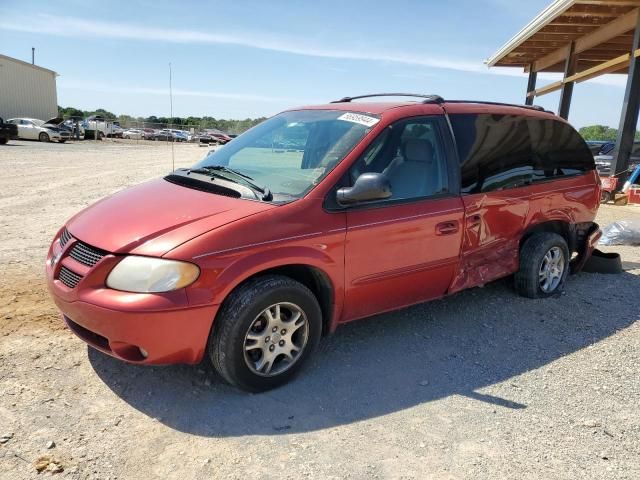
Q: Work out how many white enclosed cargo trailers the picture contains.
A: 0